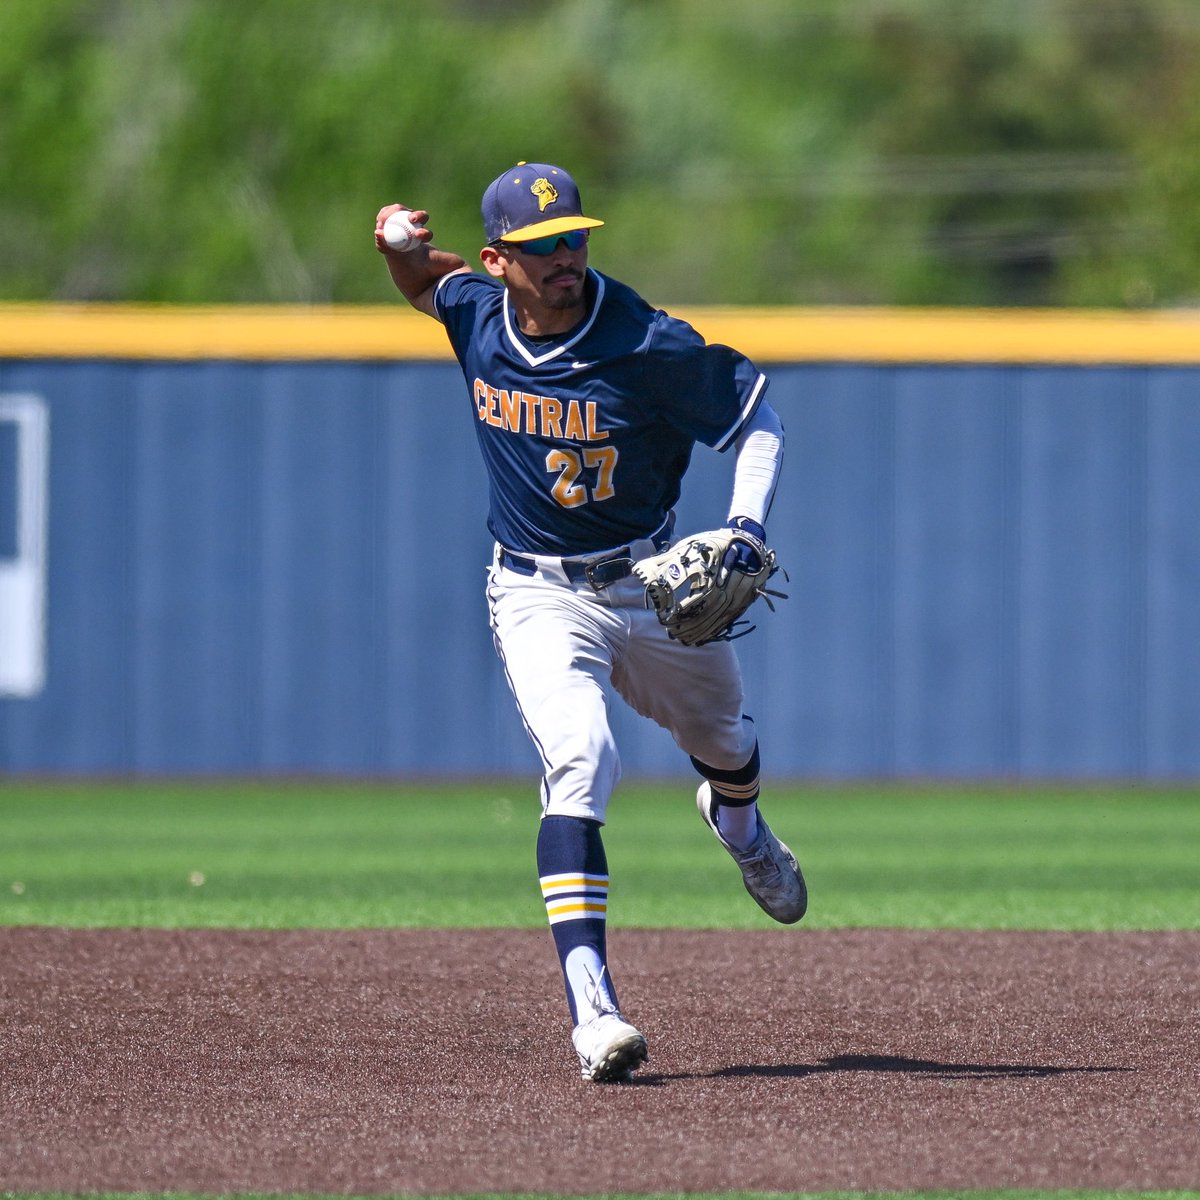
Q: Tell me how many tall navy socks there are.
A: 2